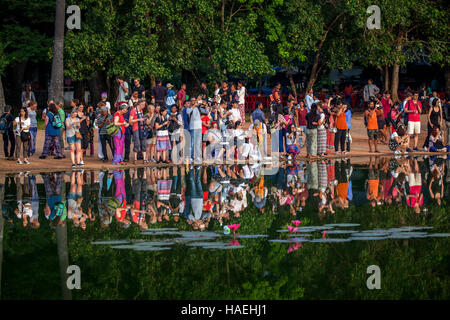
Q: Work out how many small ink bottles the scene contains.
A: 0